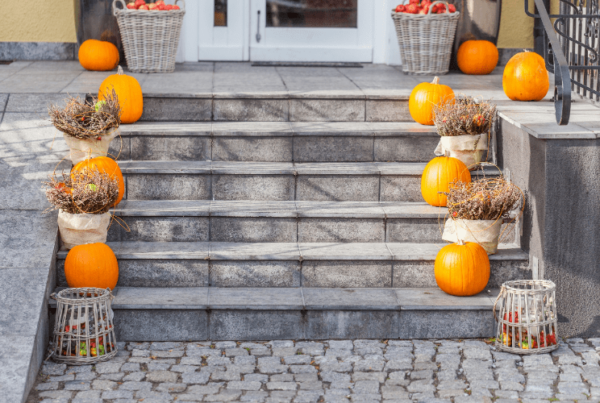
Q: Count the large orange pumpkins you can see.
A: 9